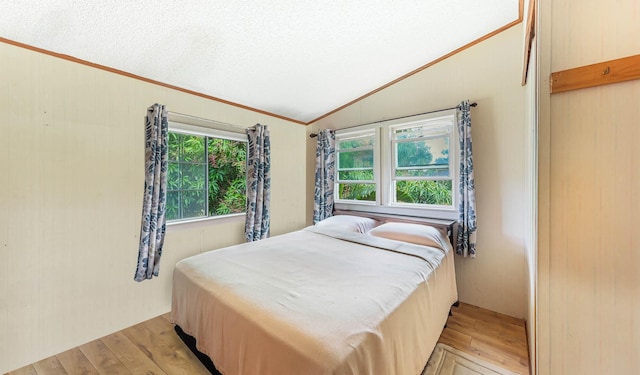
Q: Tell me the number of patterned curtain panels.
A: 4